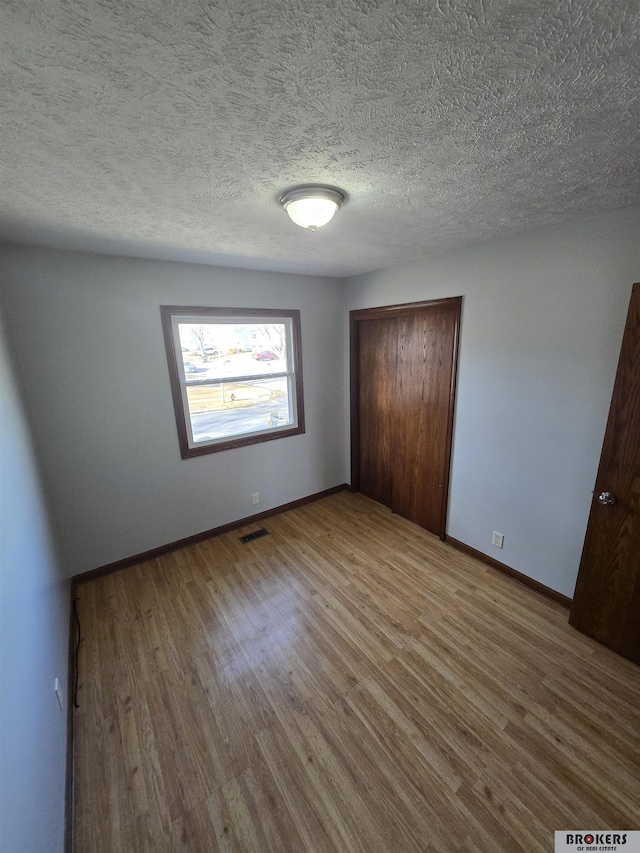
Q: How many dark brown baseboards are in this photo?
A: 3